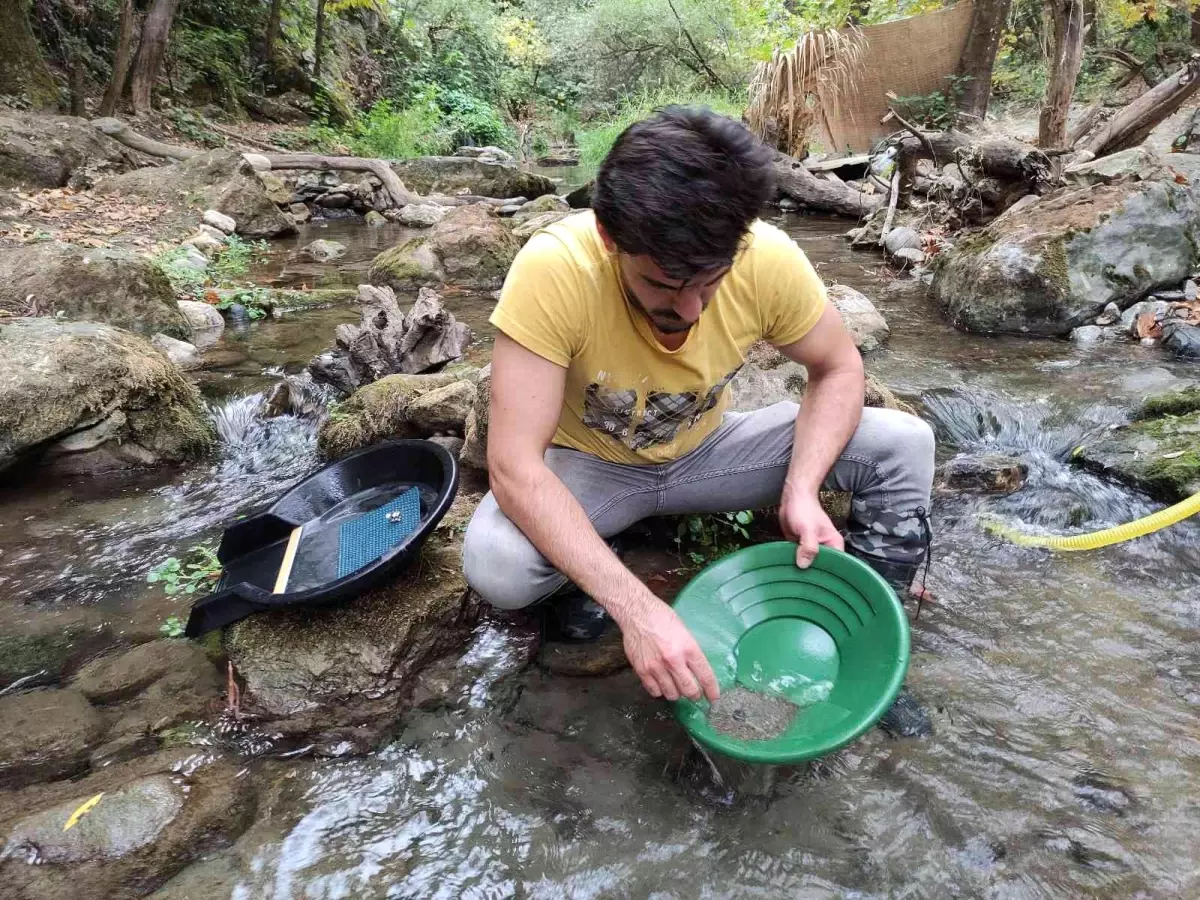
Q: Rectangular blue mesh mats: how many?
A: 1